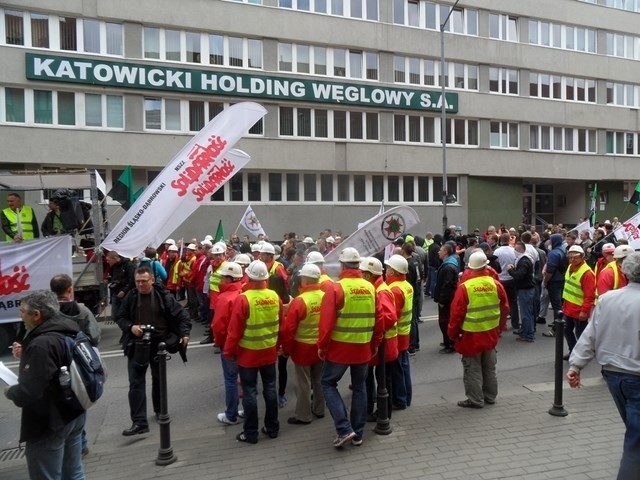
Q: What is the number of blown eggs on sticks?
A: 0